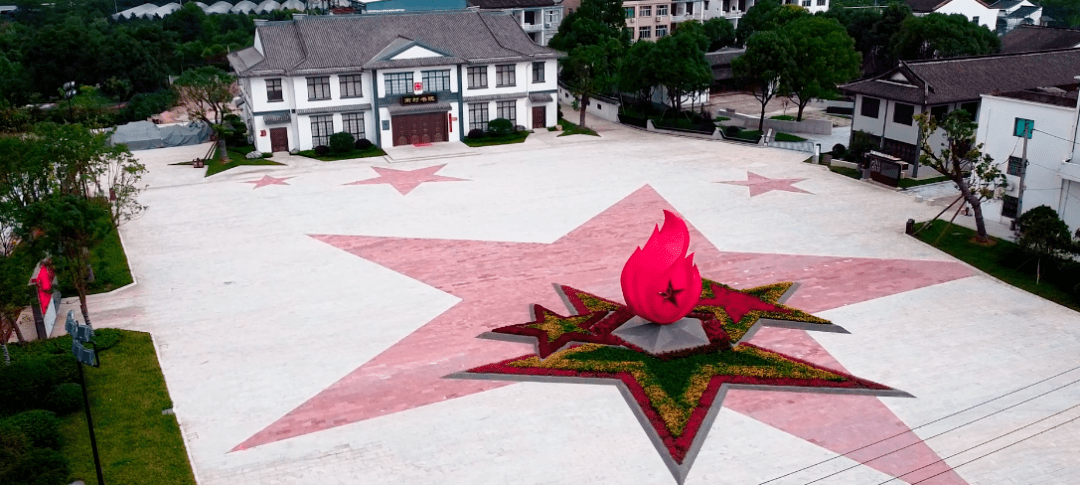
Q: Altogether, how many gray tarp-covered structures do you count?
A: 1